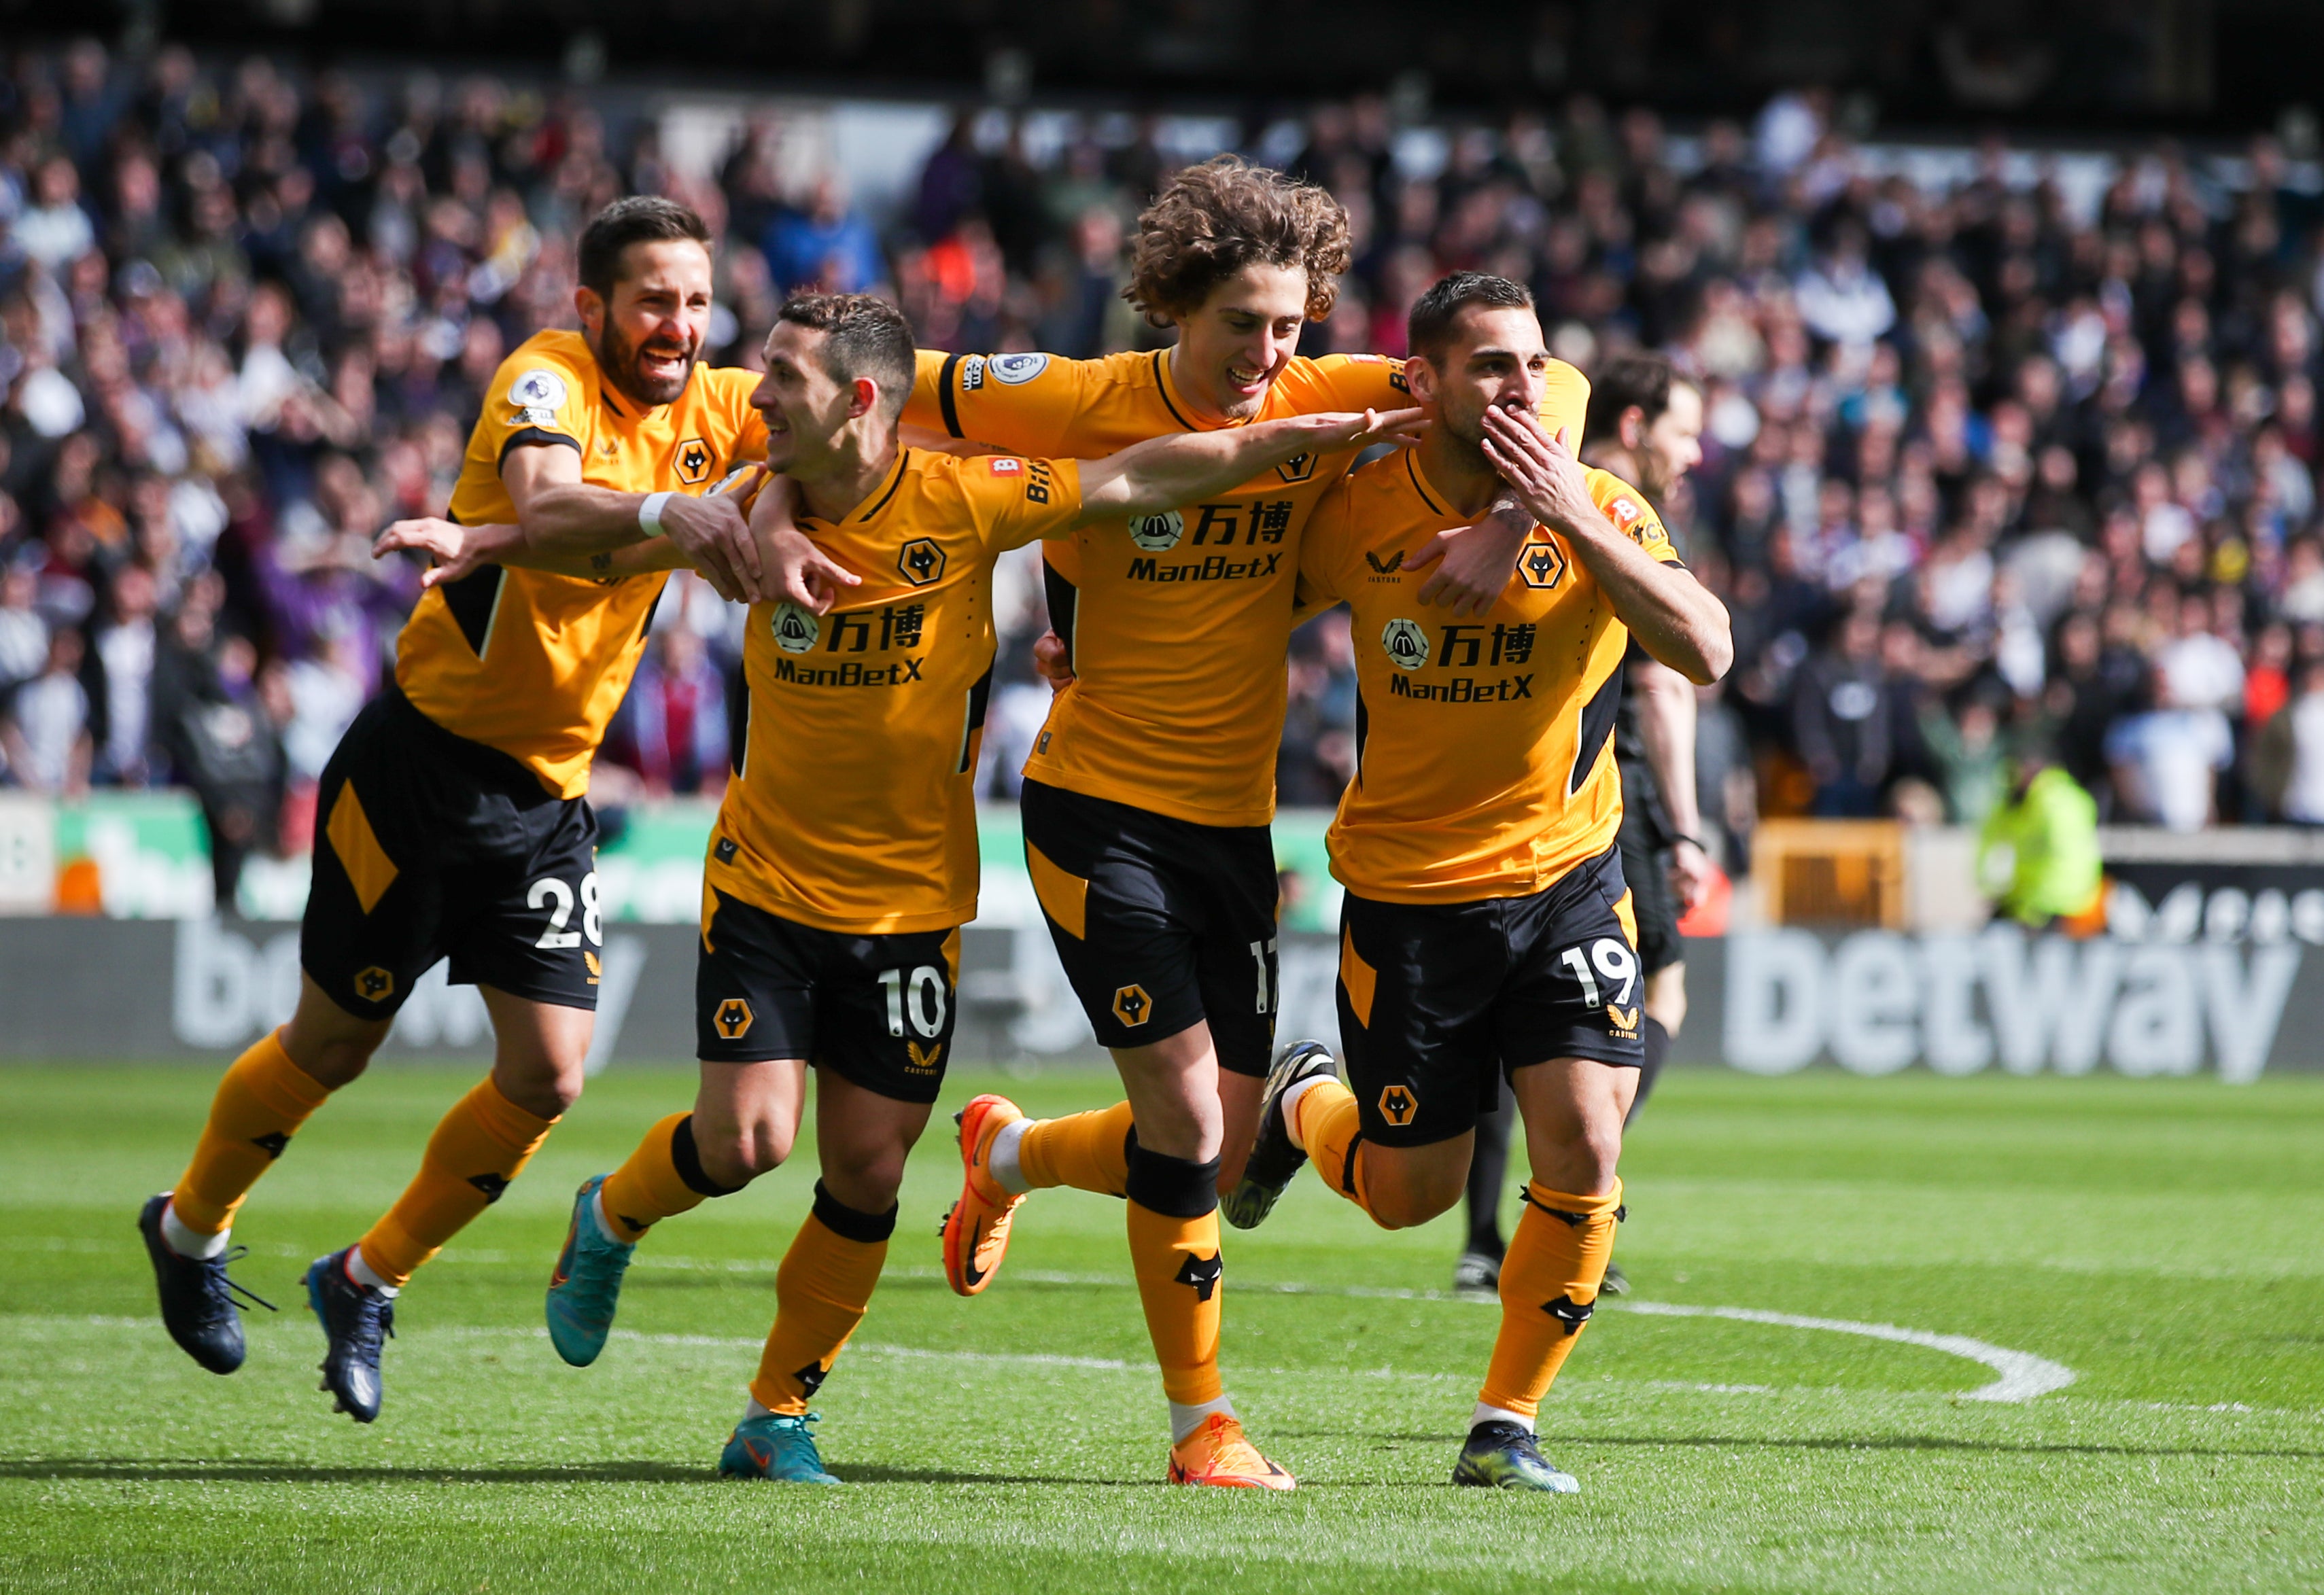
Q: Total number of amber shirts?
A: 4